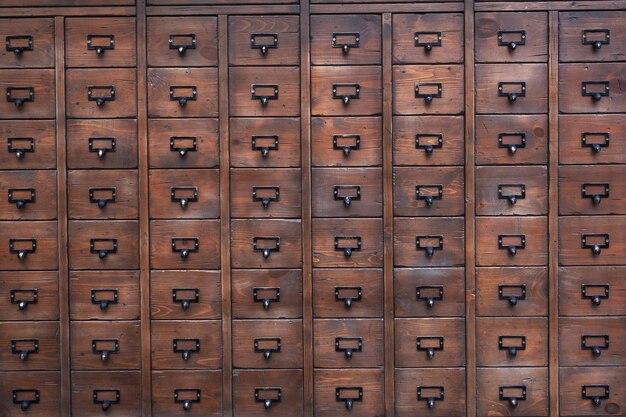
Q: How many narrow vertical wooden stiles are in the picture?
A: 7